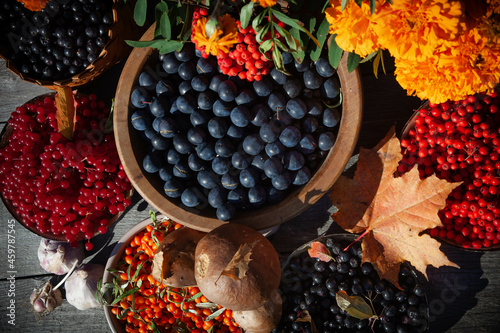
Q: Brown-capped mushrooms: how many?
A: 2